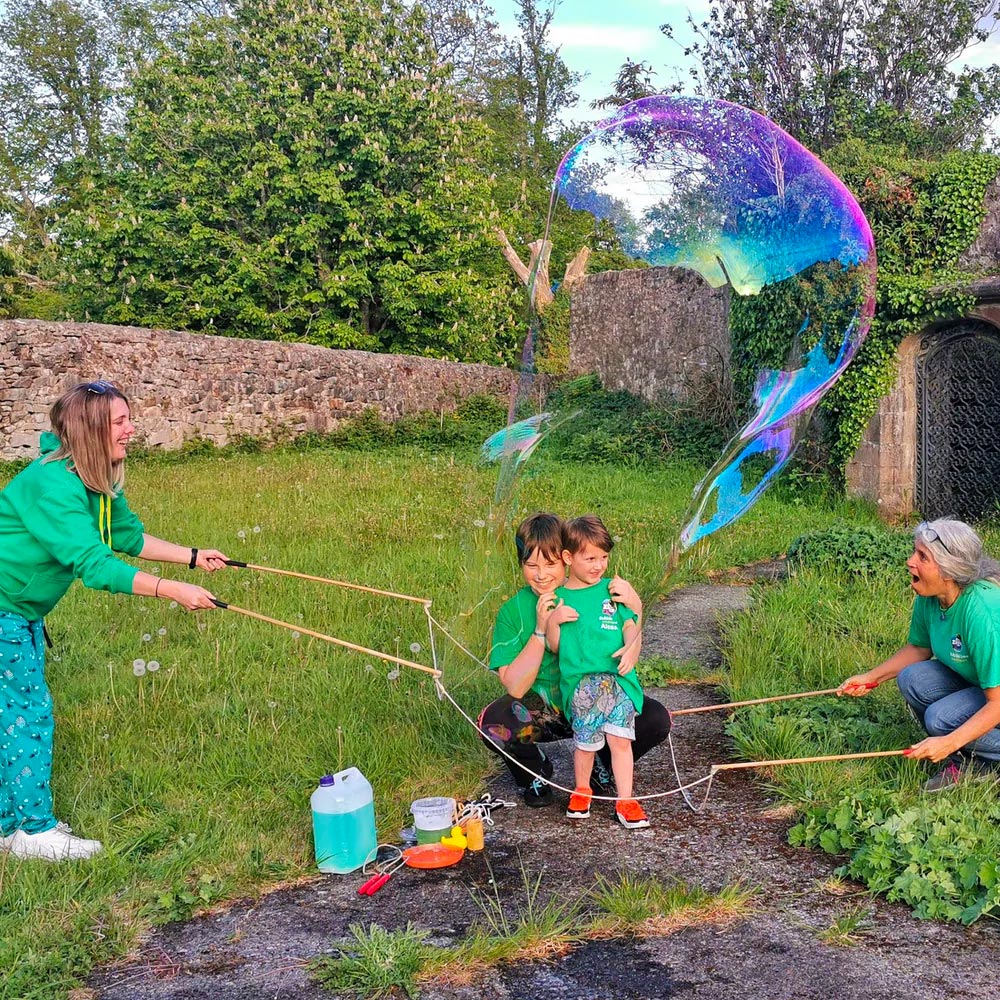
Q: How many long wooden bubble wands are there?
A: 4